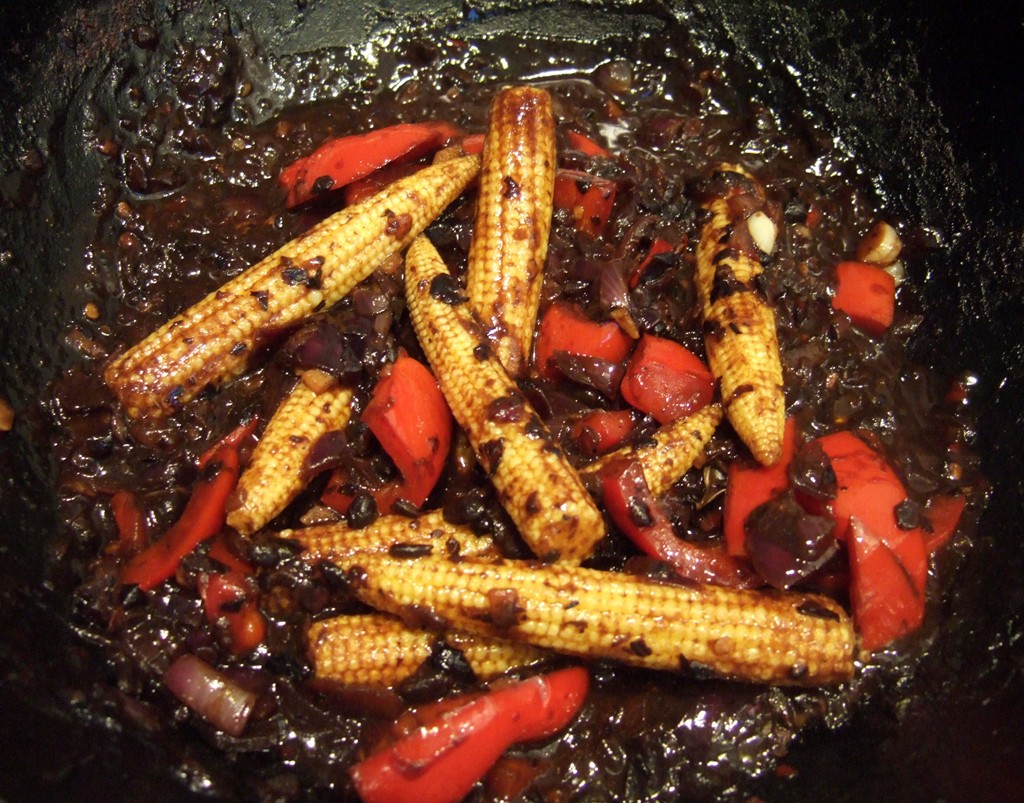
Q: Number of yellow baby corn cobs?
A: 9